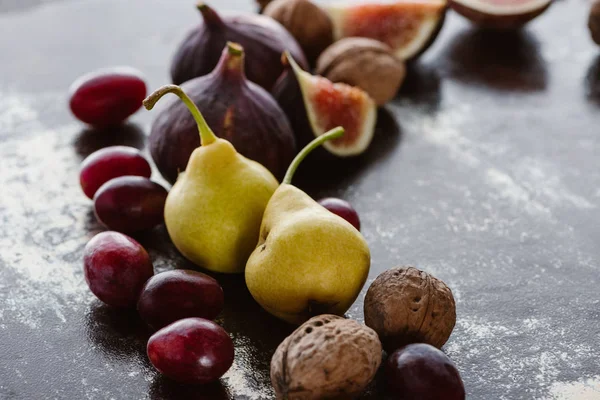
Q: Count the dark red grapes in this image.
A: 8